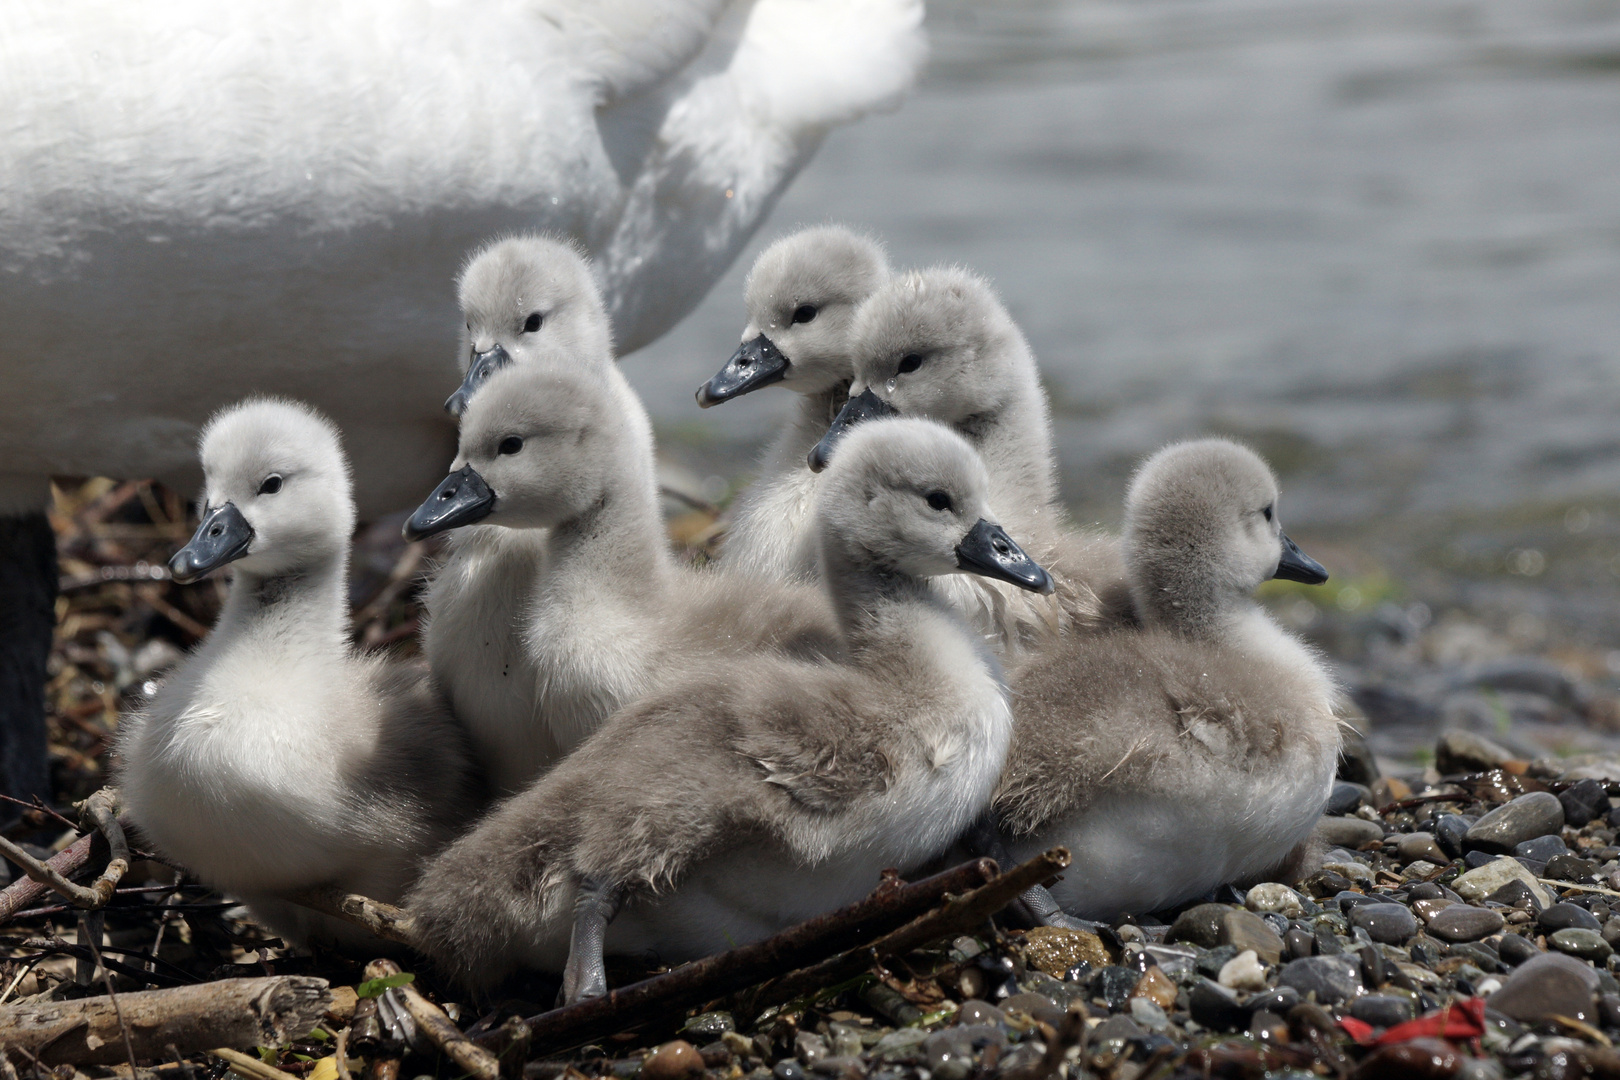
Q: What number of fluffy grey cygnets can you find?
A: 7